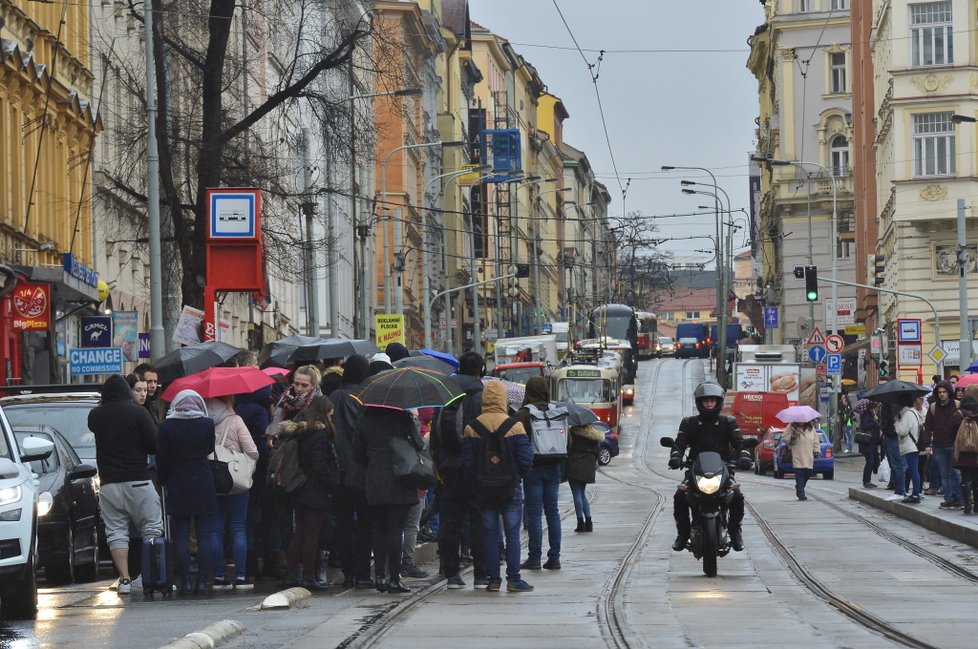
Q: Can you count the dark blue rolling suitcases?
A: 1